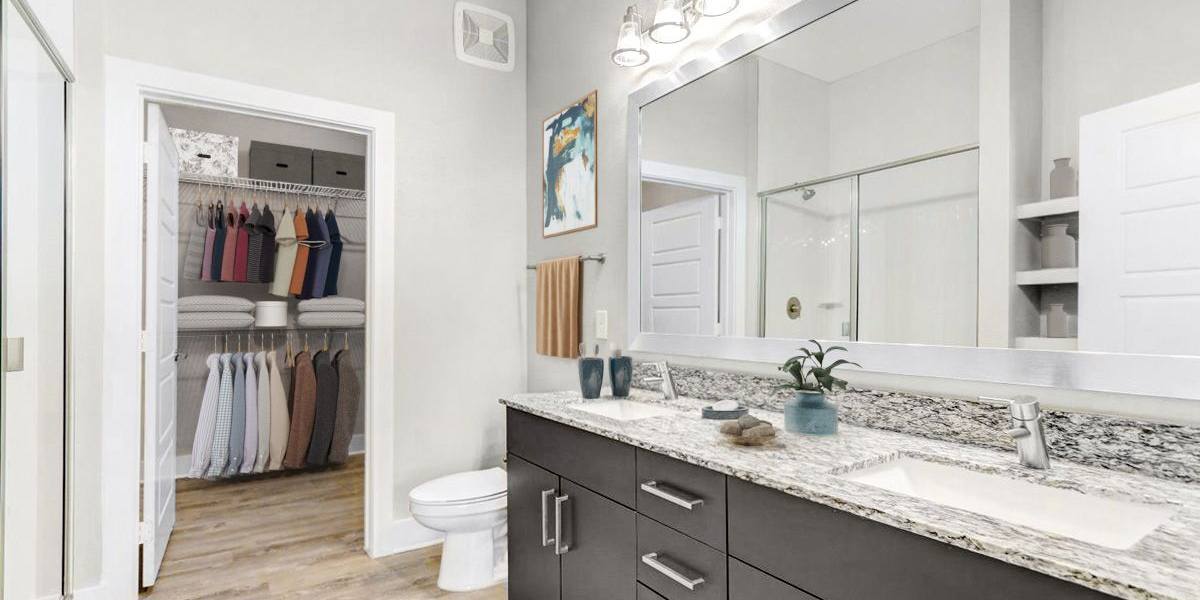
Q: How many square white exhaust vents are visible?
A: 1